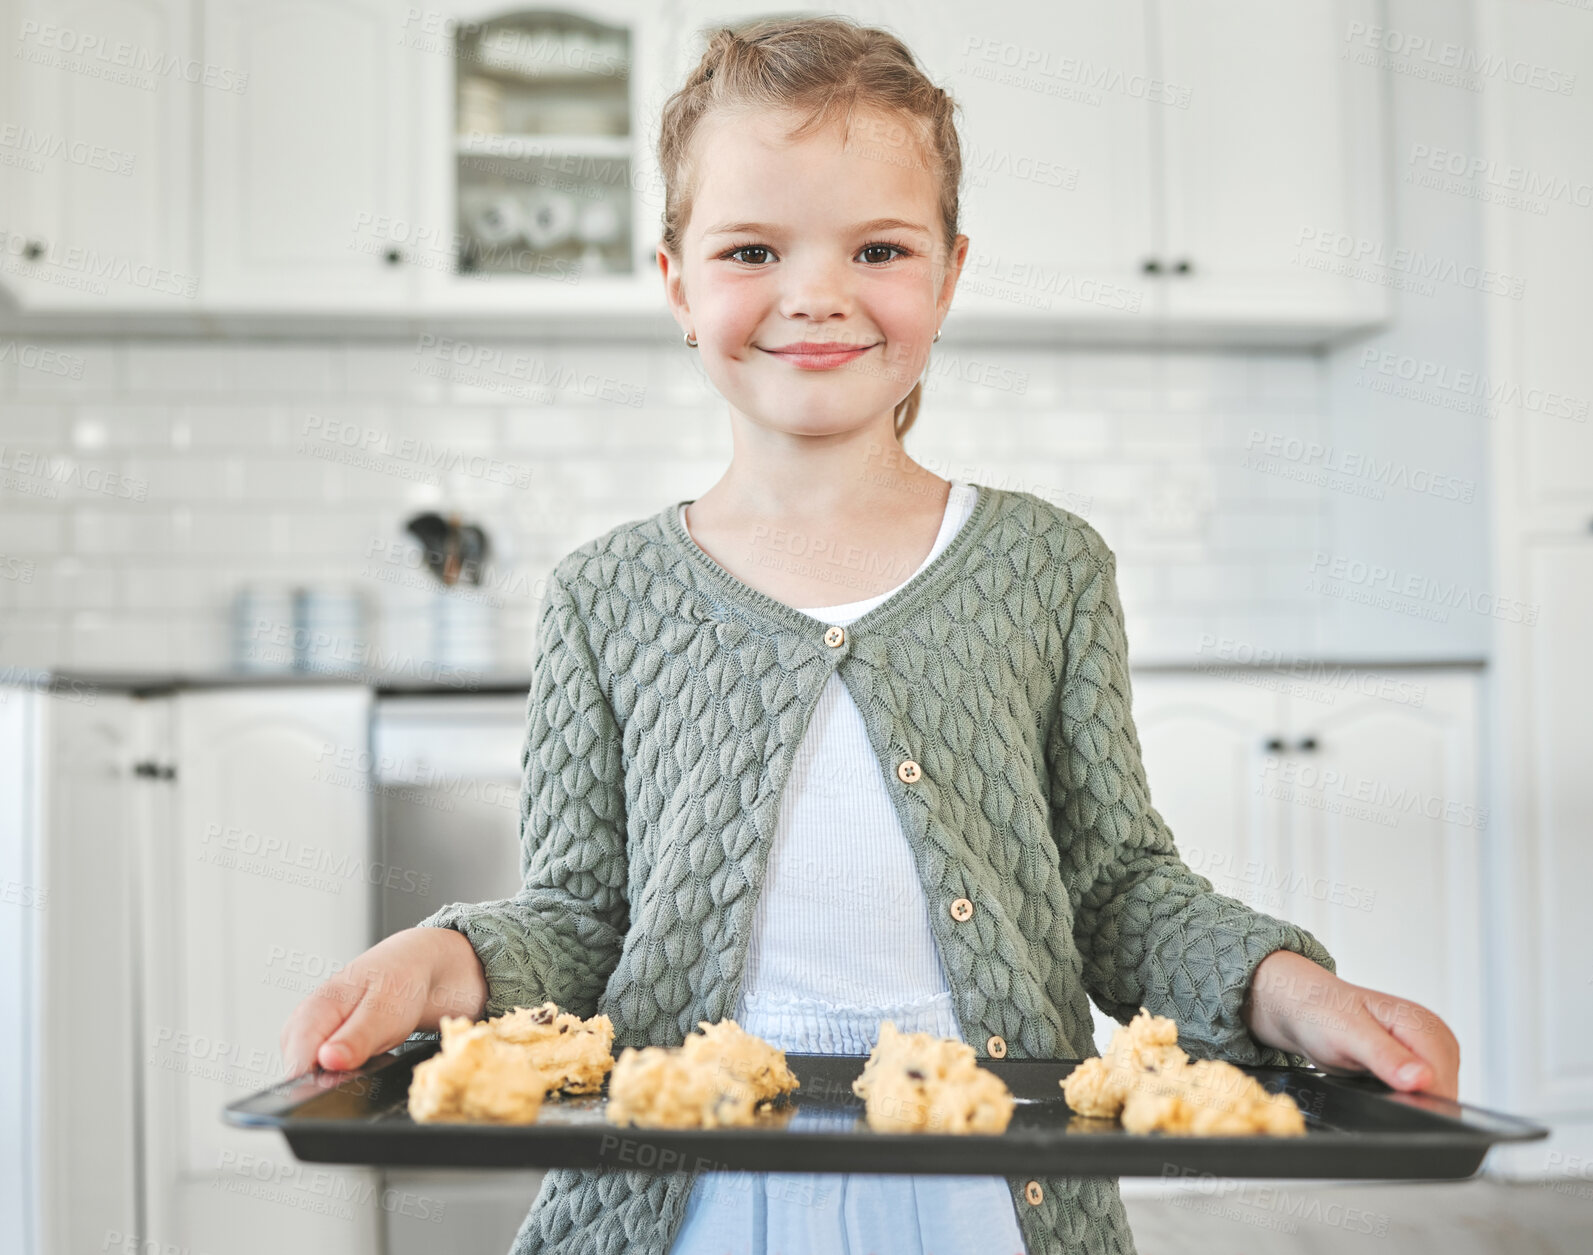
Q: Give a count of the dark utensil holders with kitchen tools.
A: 1